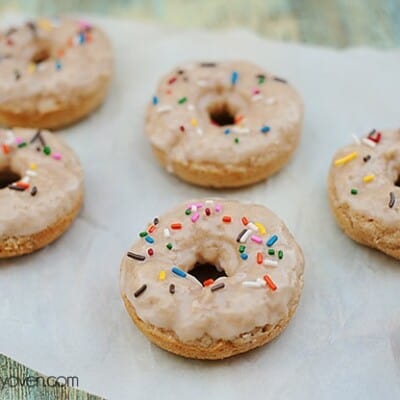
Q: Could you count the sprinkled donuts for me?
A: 5